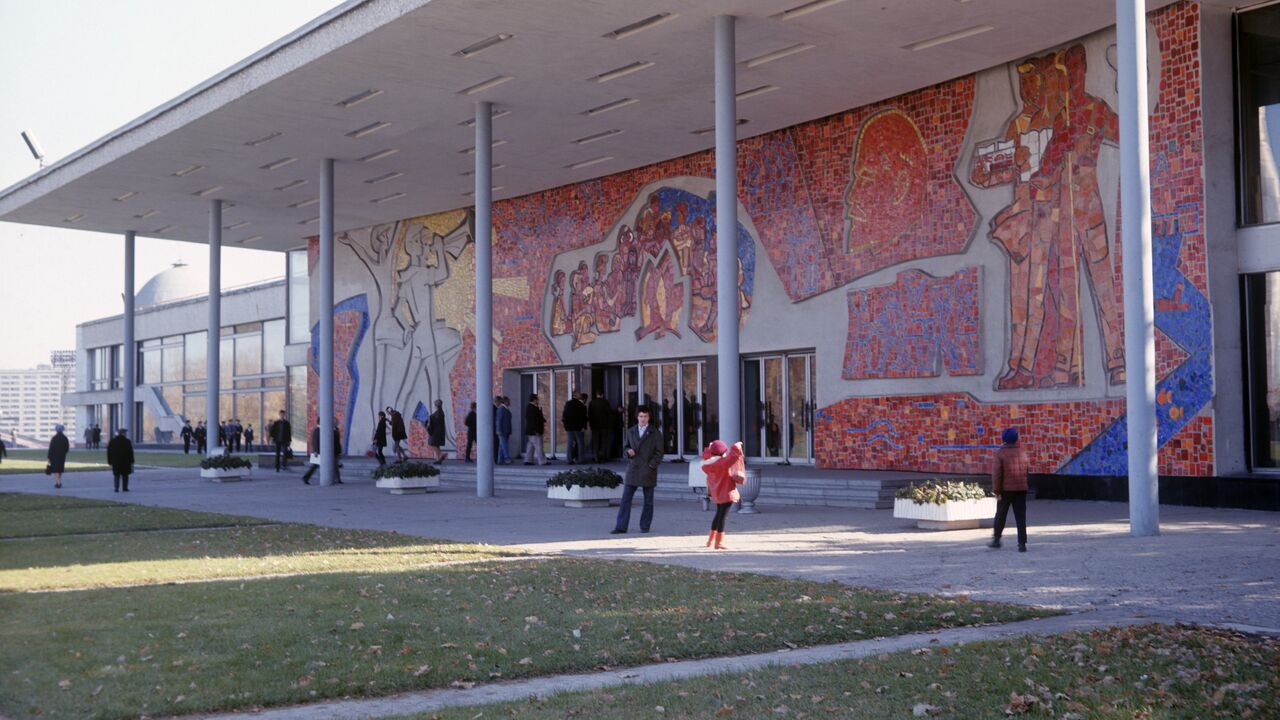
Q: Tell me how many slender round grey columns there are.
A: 6